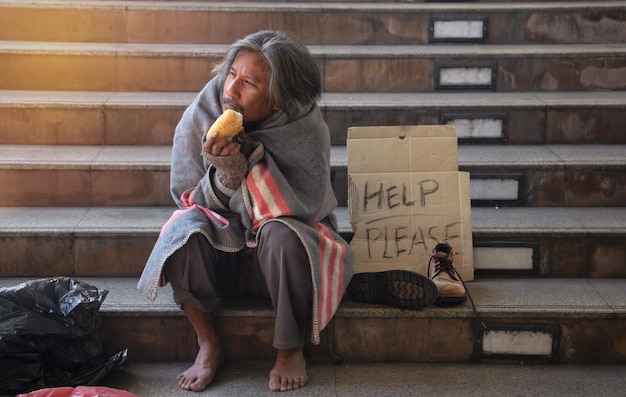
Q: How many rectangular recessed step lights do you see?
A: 6